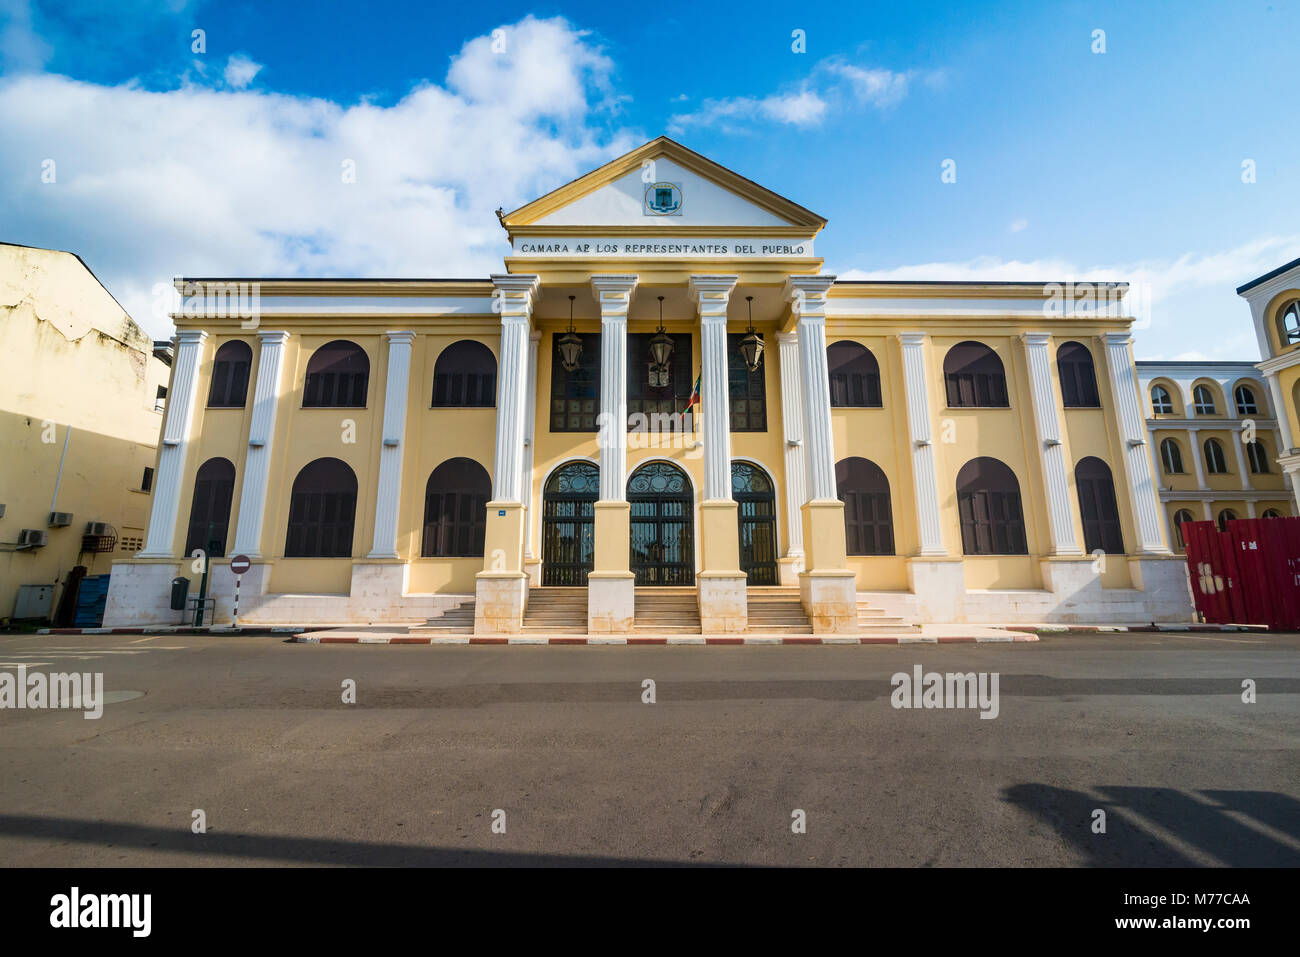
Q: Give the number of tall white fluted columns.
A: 12